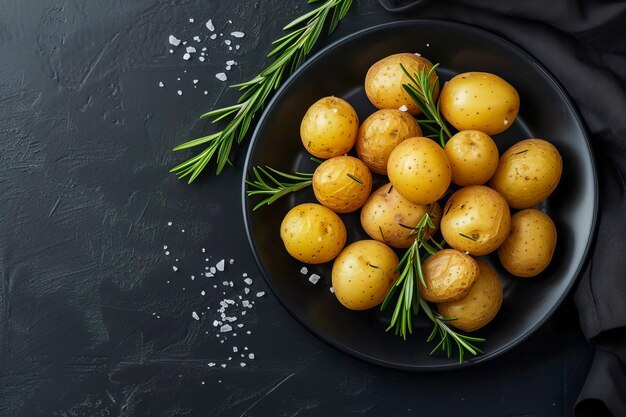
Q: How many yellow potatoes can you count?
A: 15